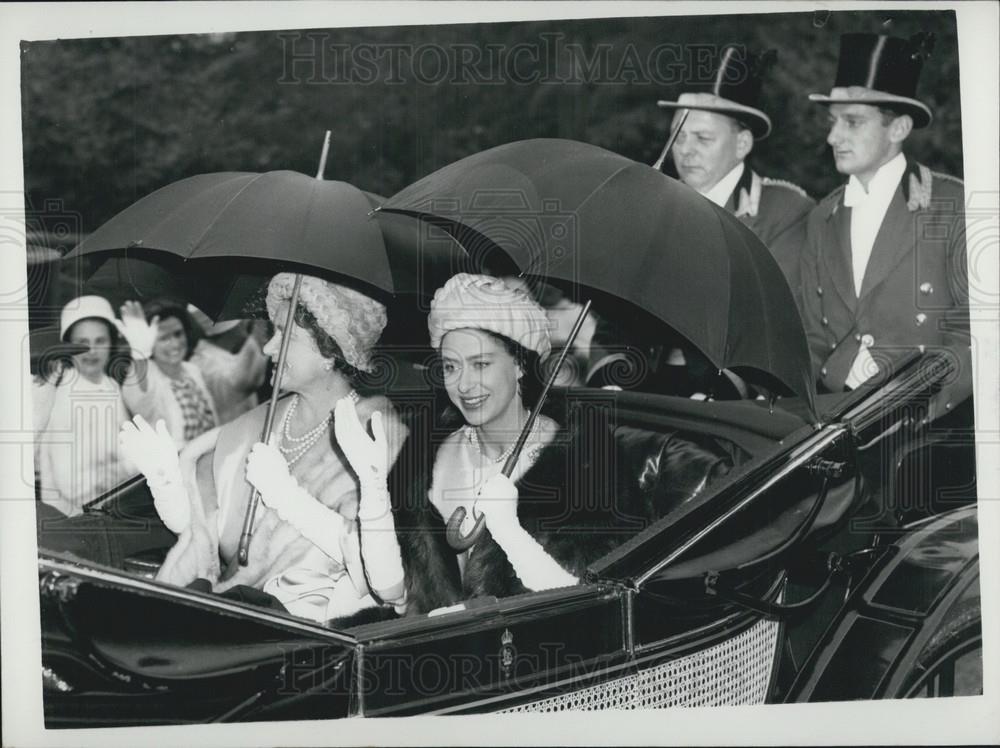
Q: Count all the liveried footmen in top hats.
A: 2